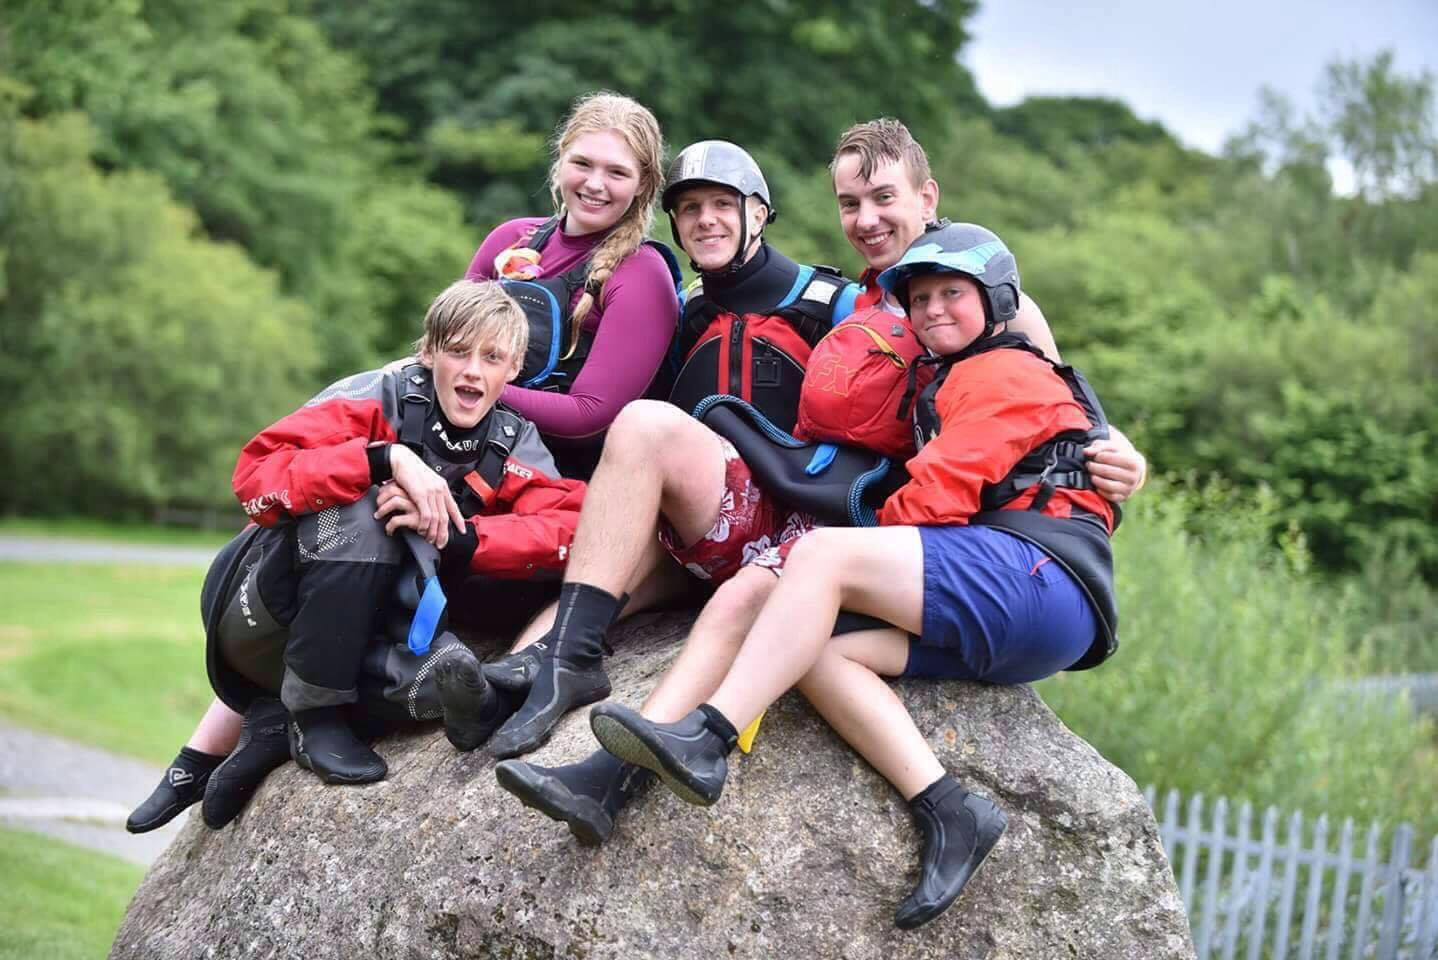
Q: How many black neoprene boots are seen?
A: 9